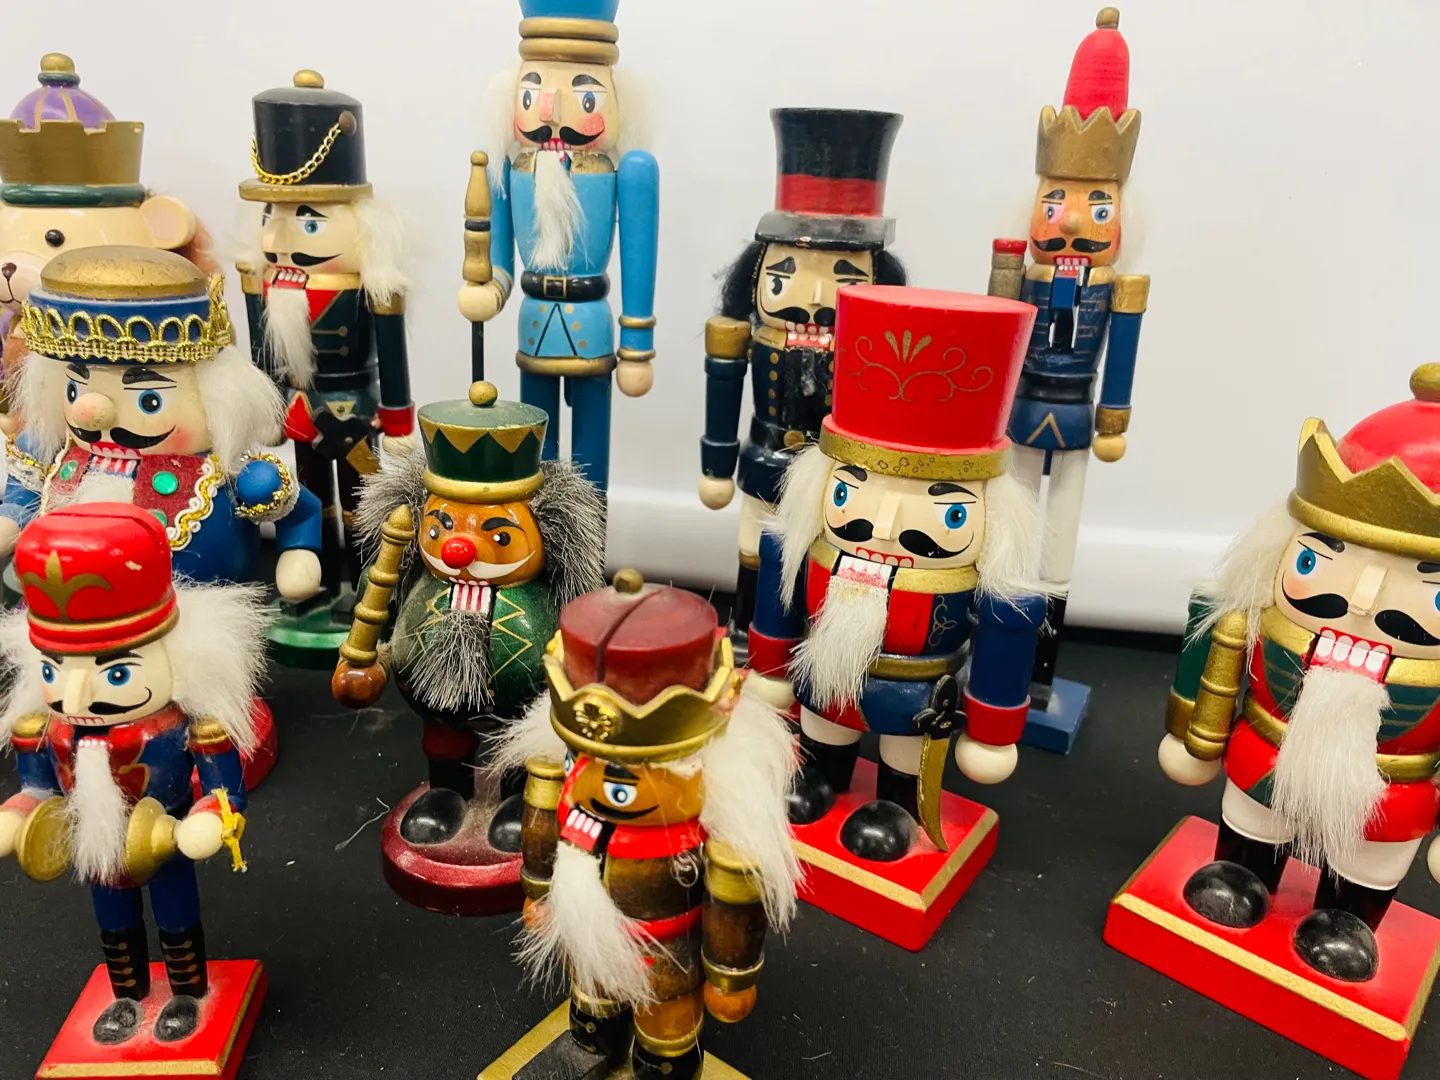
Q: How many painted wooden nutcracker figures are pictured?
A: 11